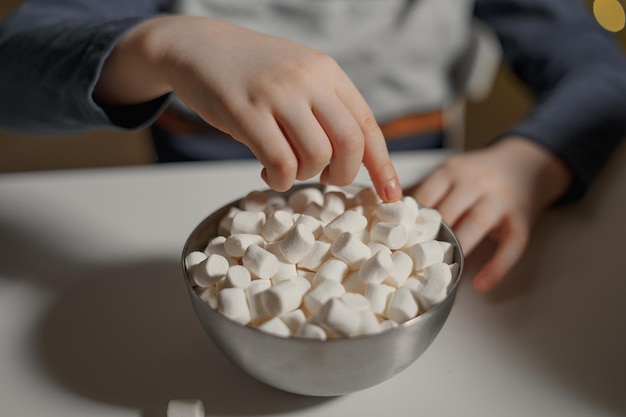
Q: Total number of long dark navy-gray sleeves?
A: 2